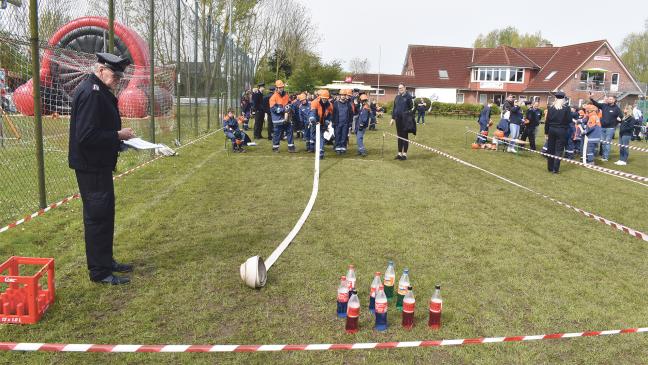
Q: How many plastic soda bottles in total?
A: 9